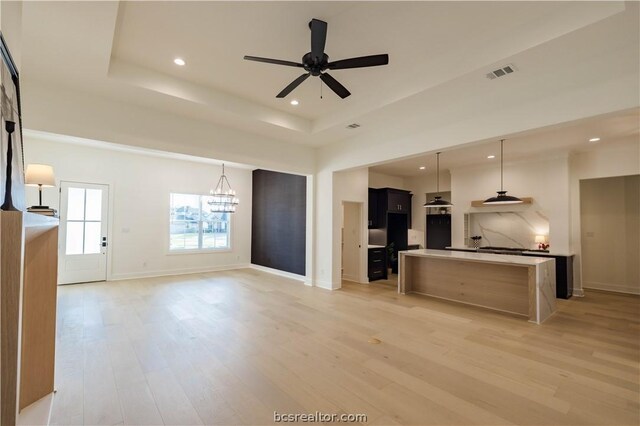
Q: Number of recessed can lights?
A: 5